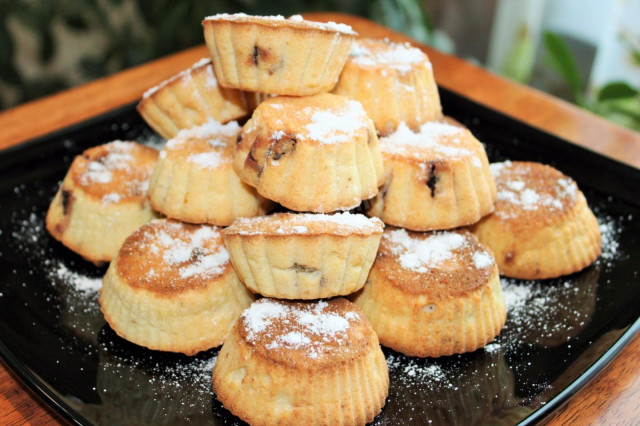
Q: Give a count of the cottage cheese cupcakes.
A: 12